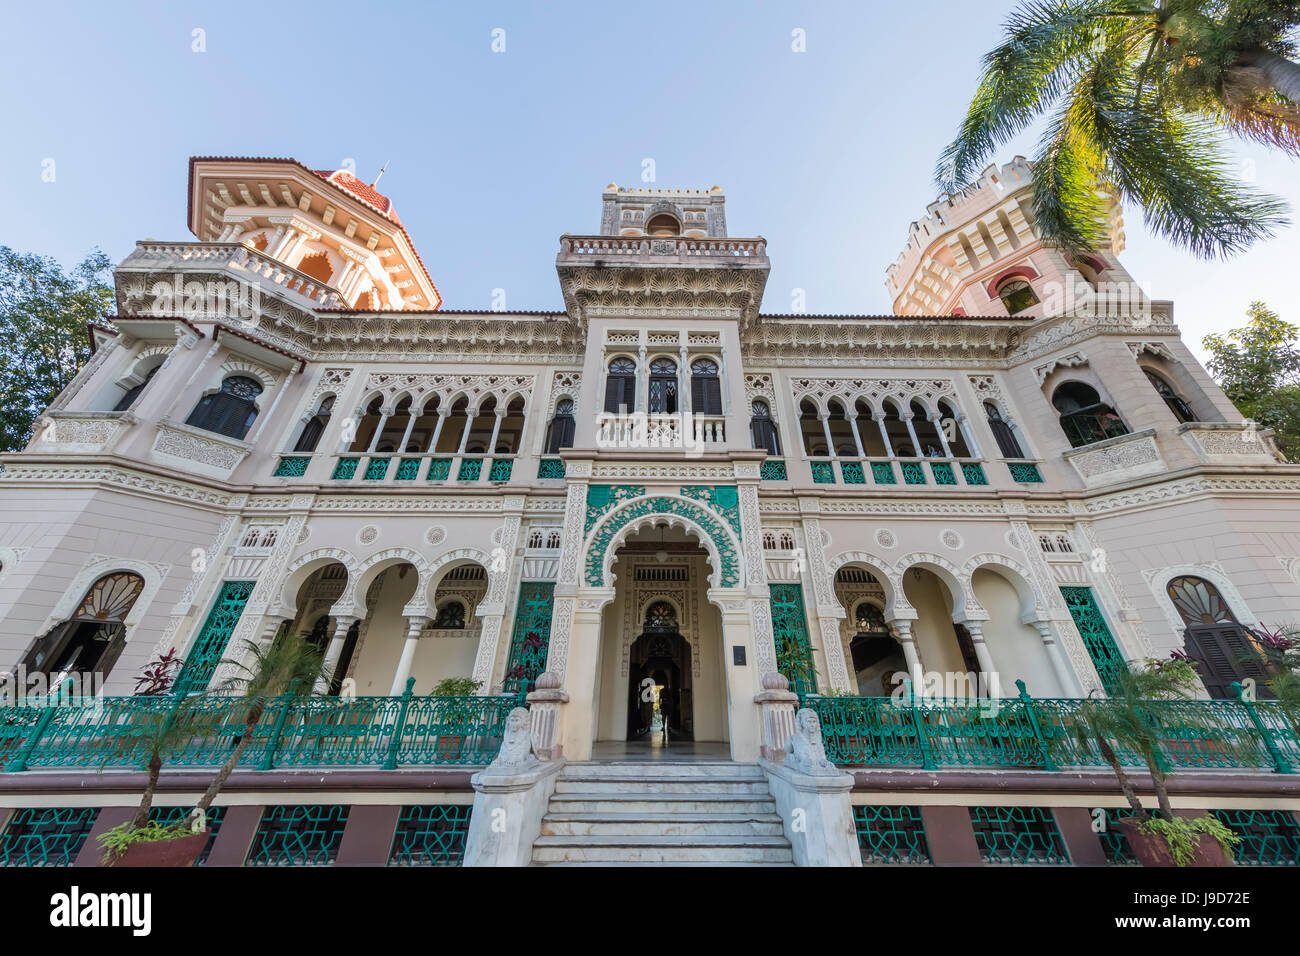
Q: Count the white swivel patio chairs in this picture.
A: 0